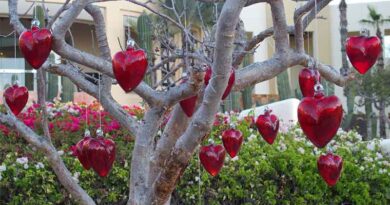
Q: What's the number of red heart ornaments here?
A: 14